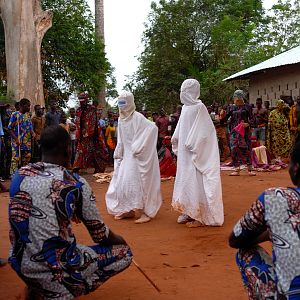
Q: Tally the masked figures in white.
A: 2